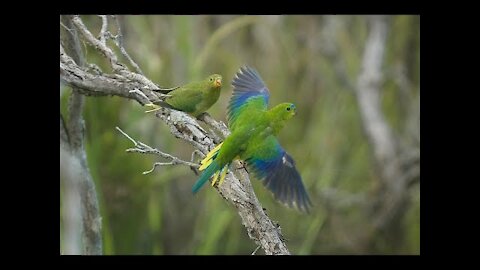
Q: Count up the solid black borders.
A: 4